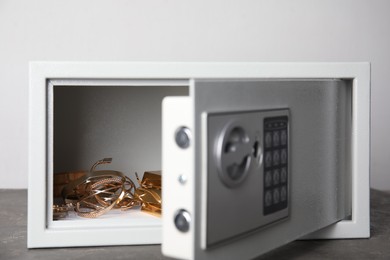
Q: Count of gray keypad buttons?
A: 12